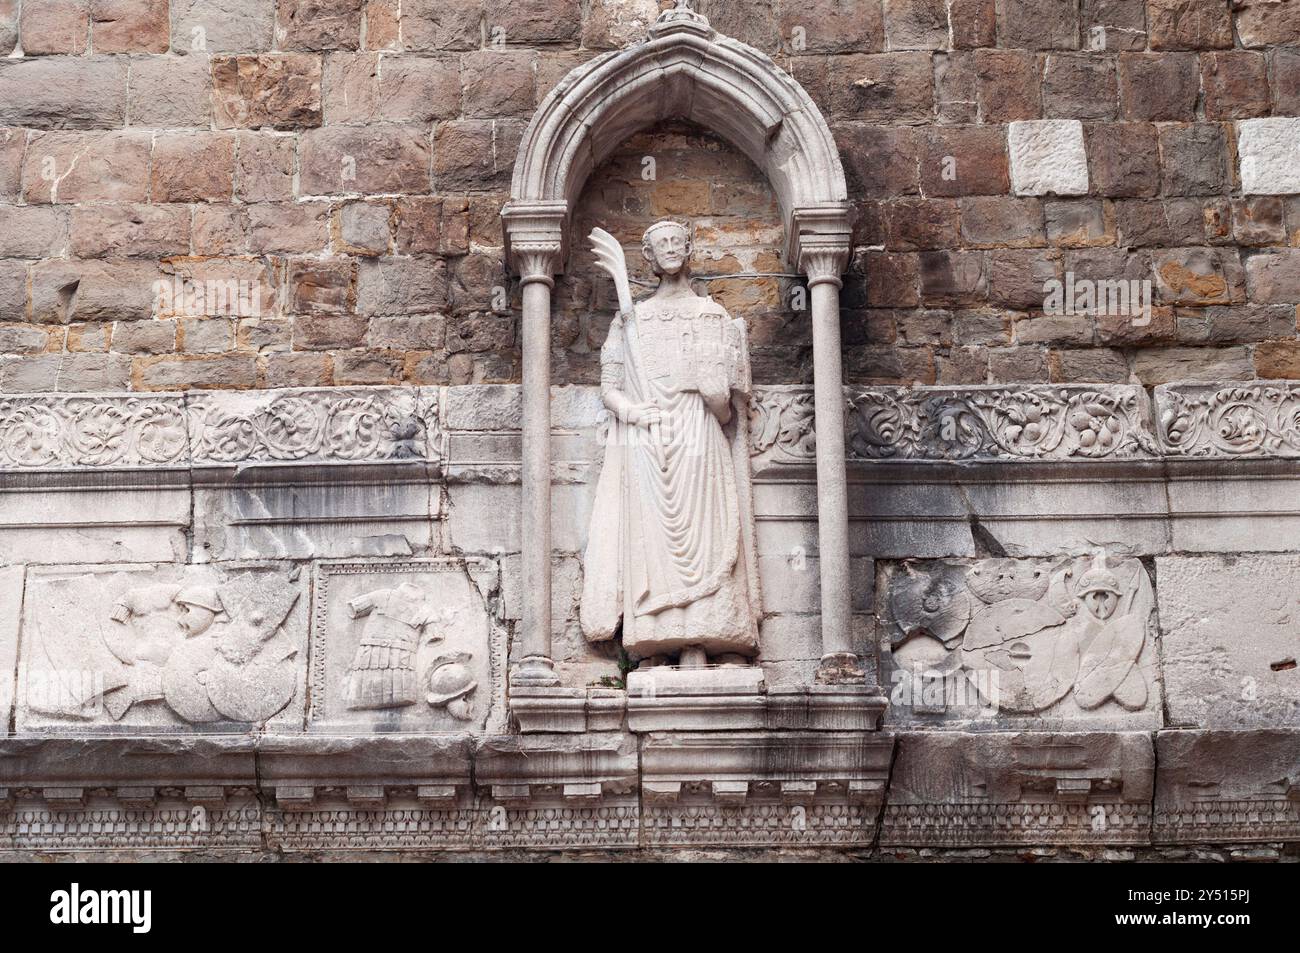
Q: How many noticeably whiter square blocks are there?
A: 2